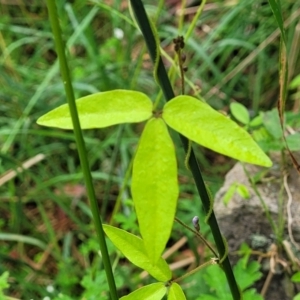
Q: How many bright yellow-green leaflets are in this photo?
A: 6